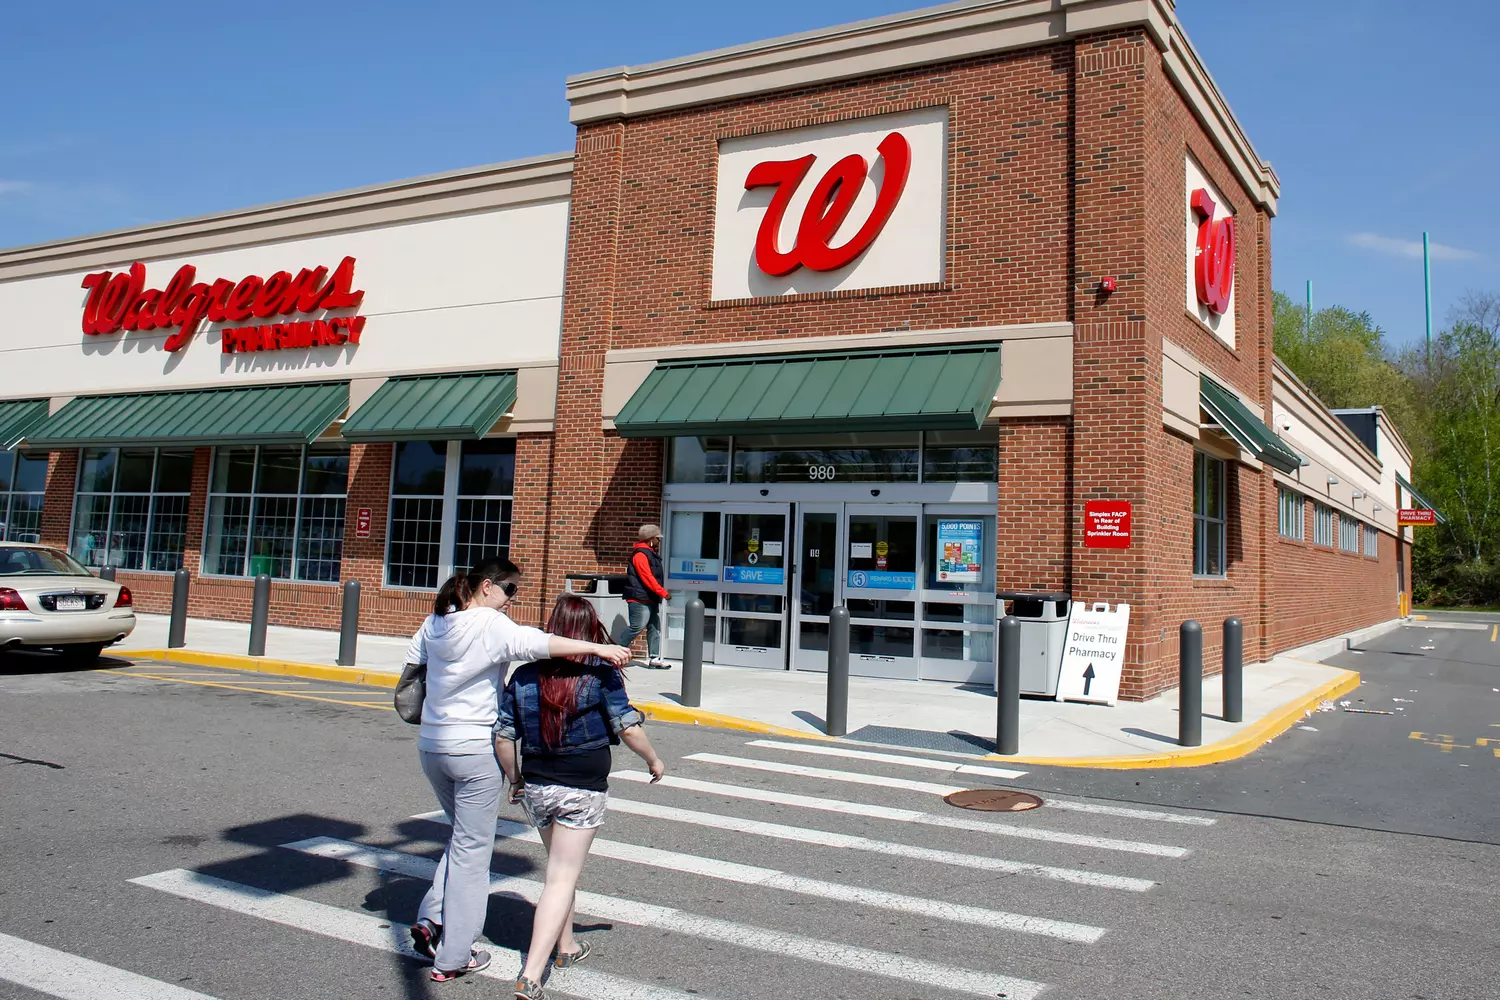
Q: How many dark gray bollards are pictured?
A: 9